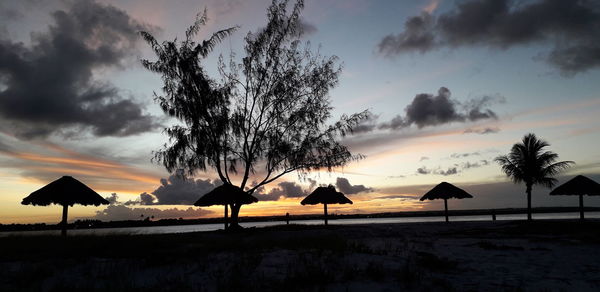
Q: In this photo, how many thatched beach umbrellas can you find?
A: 5